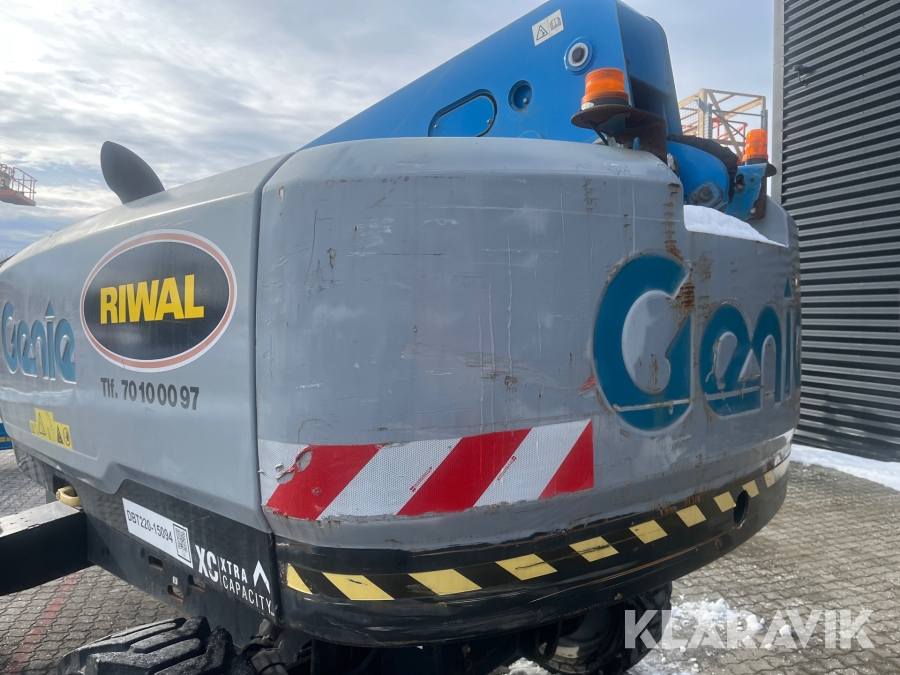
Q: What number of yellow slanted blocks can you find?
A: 11